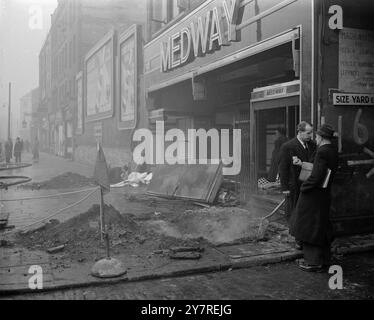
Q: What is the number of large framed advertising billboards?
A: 3